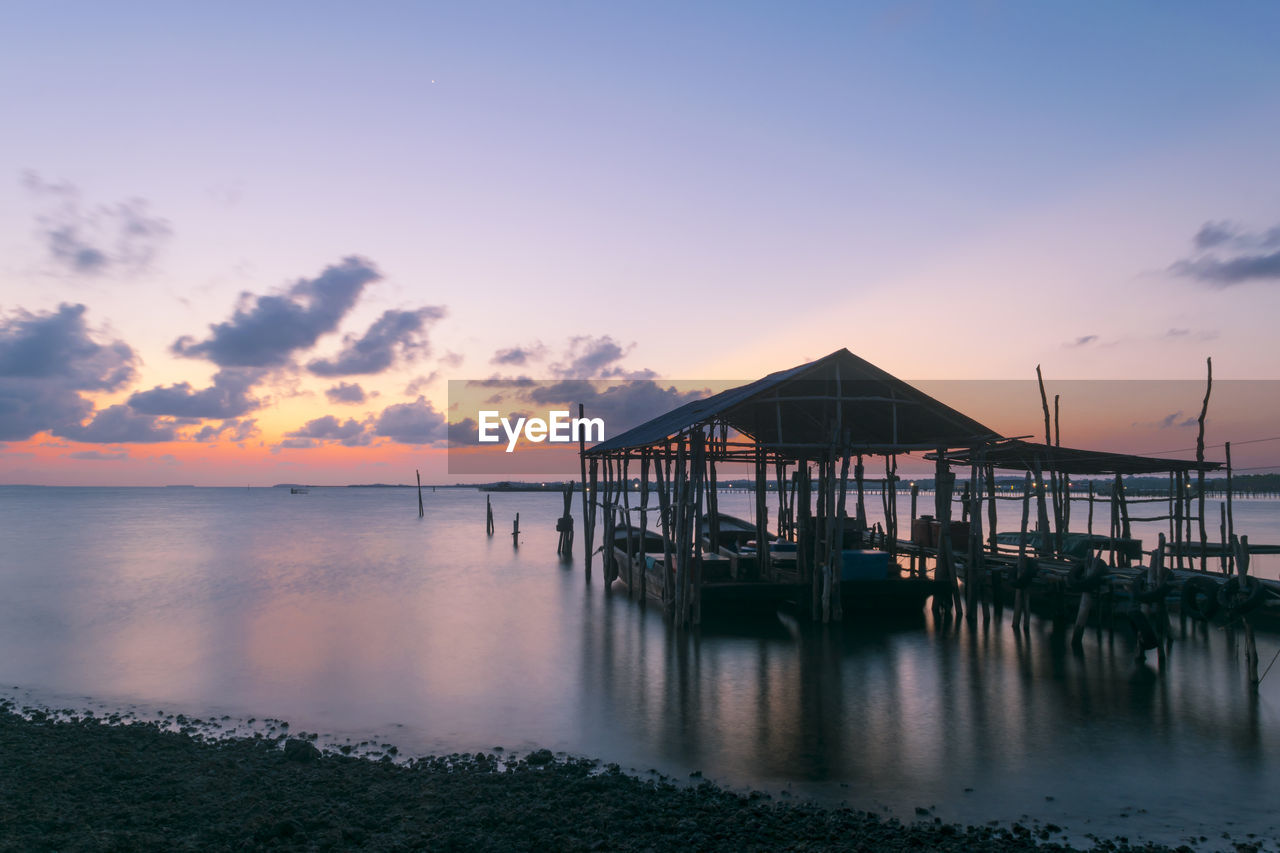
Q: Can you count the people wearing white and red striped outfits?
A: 0